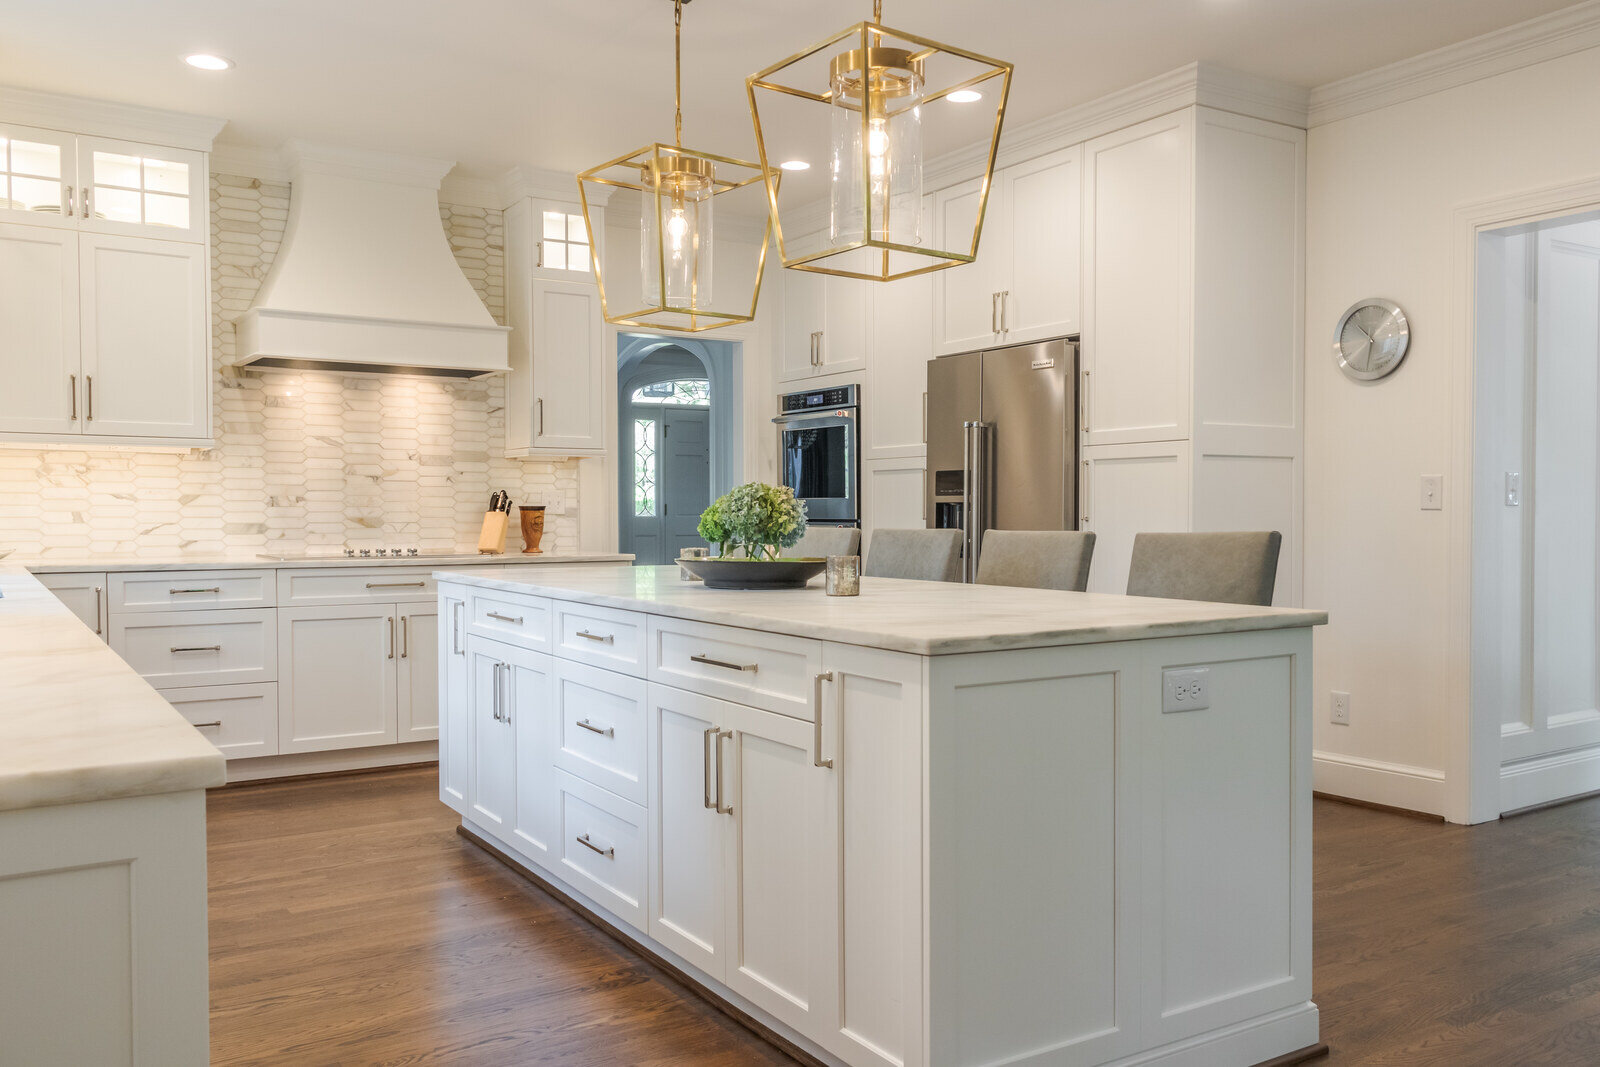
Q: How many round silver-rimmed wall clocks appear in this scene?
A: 1